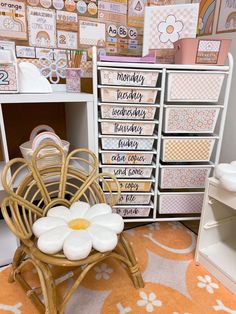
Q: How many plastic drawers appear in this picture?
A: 15